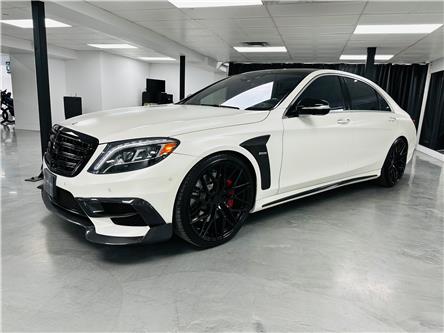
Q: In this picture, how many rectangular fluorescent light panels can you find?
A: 7